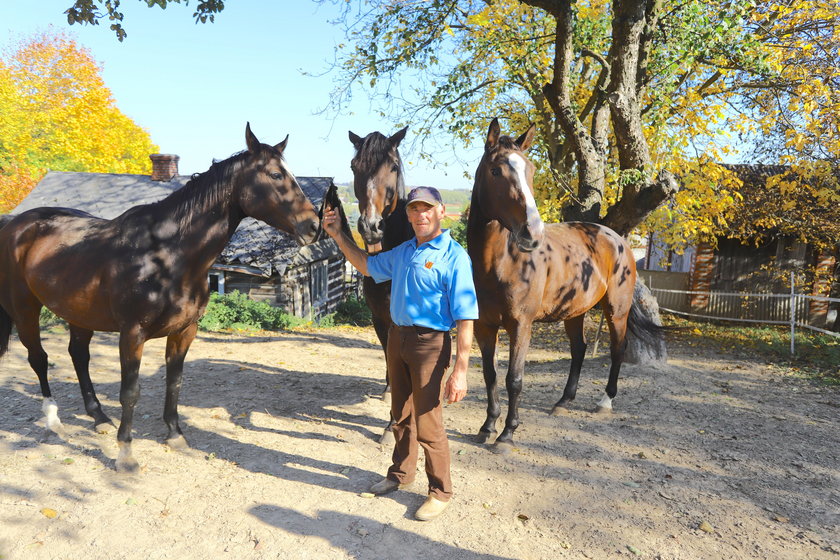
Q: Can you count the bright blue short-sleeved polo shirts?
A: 1